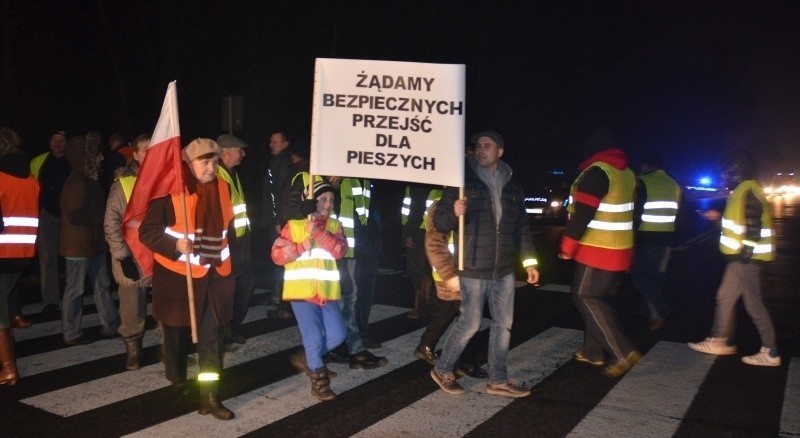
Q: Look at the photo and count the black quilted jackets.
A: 1